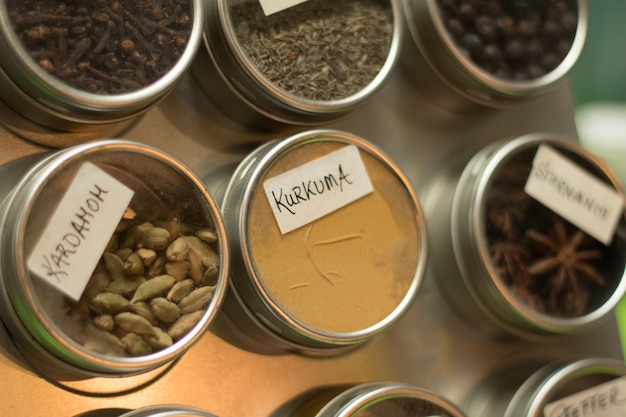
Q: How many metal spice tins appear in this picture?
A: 9